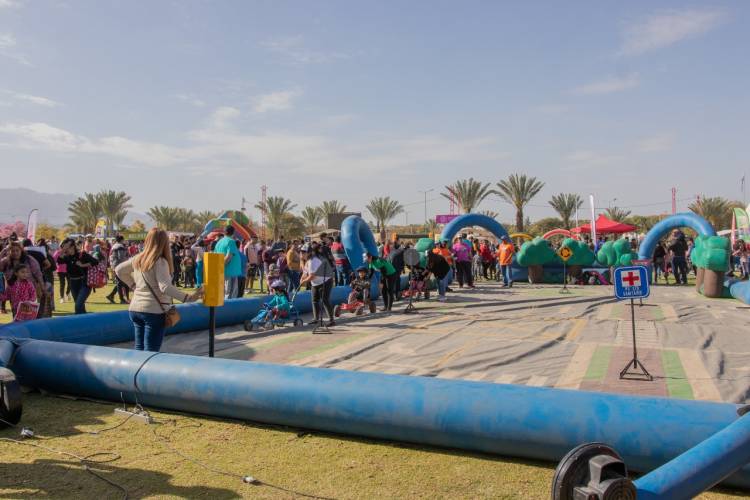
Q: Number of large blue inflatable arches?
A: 3